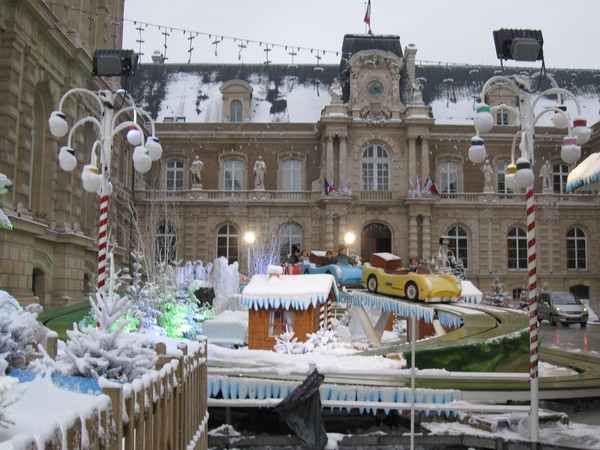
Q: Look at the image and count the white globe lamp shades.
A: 14